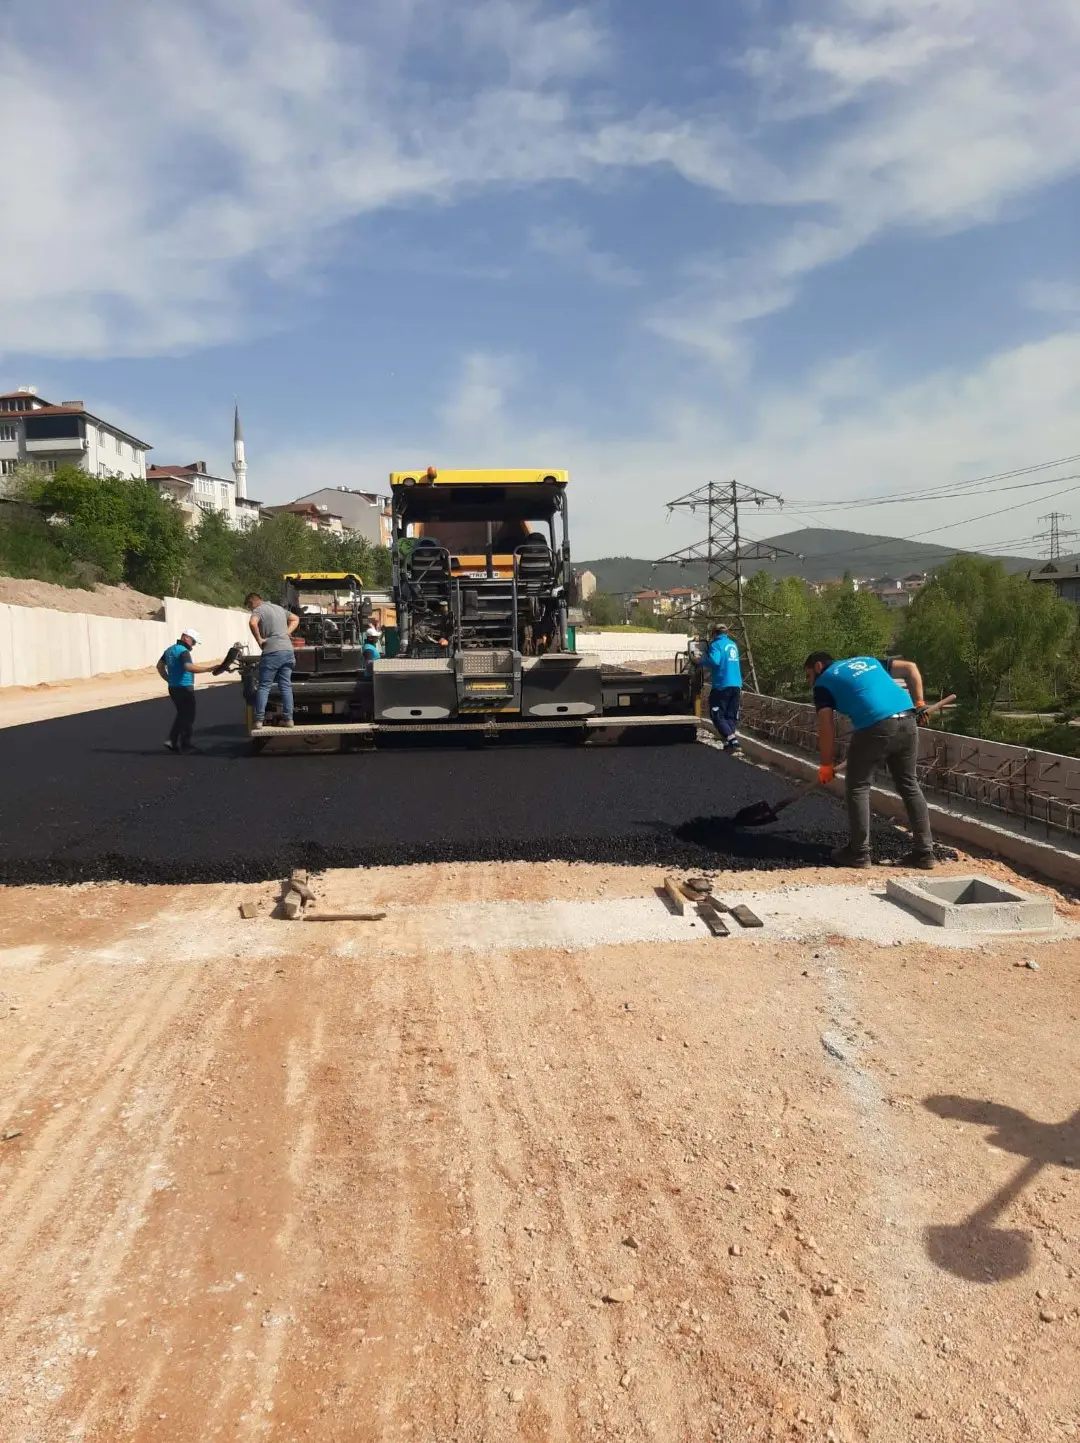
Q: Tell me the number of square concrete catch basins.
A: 1